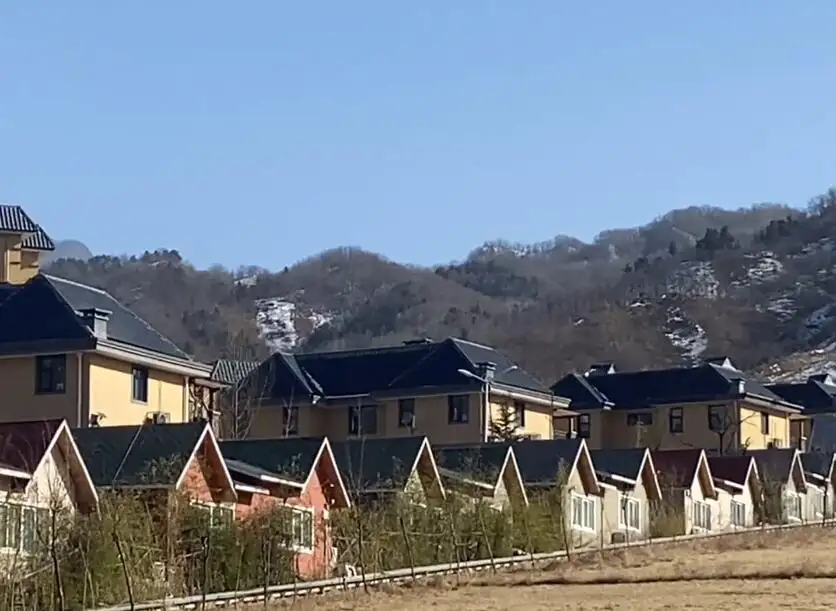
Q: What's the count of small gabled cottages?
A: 11